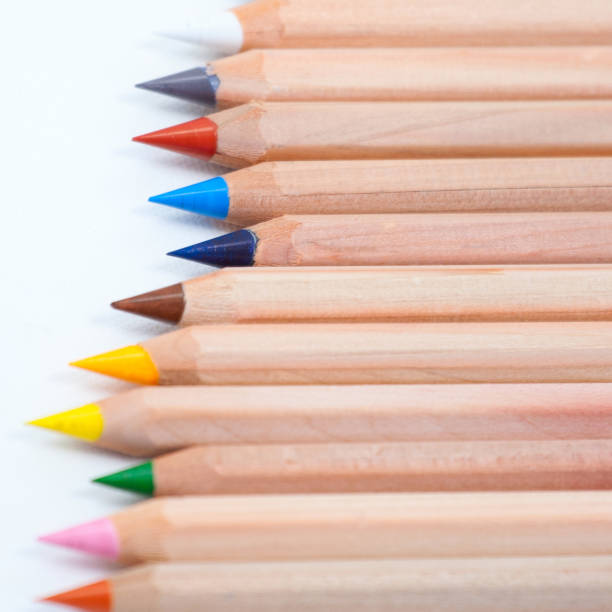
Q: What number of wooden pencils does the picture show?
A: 11